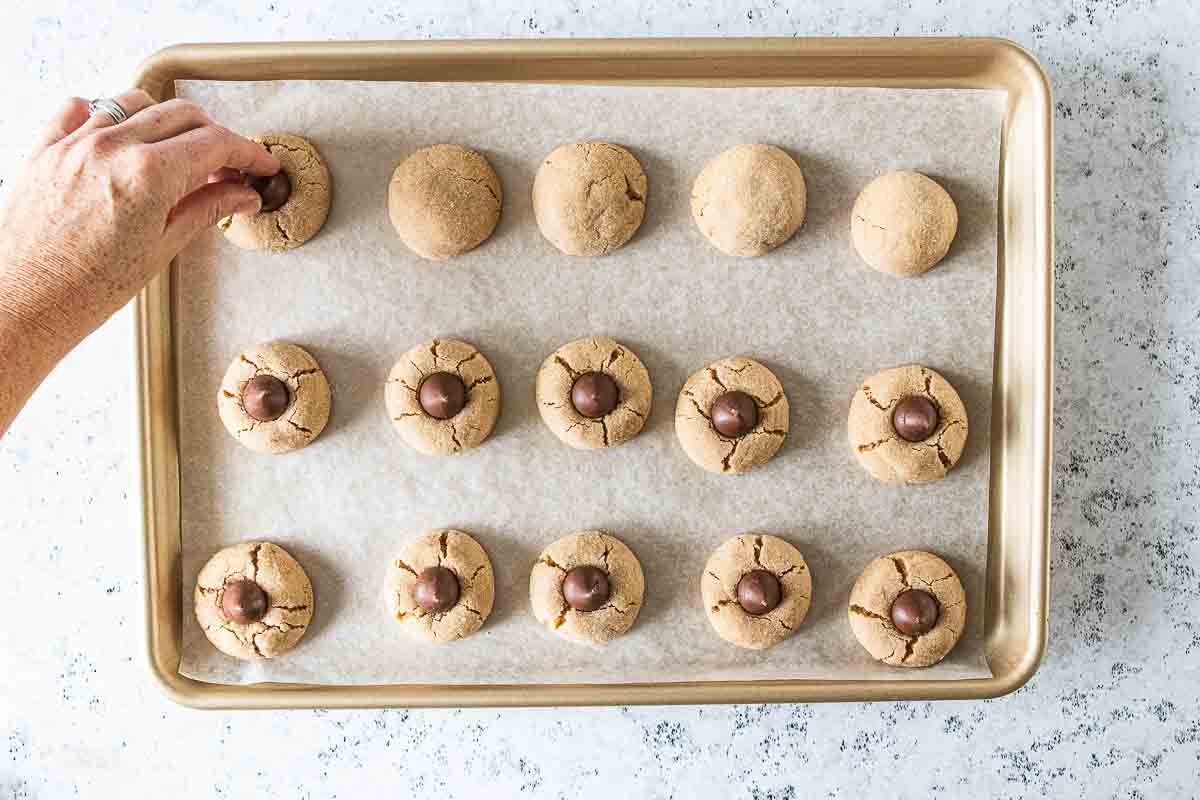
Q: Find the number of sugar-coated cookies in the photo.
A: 15